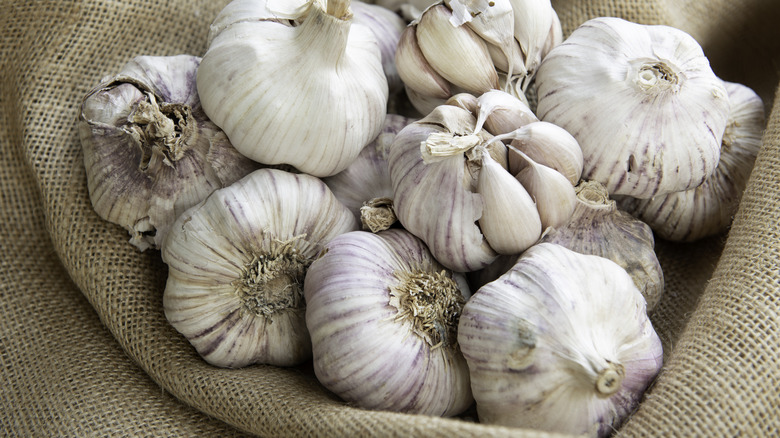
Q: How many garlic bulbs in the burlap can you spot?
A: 12